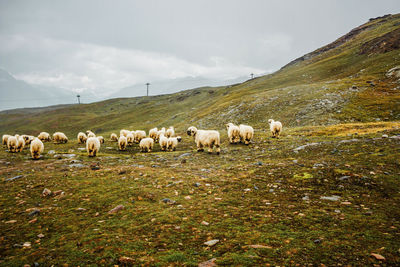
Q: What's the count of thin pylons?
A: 3